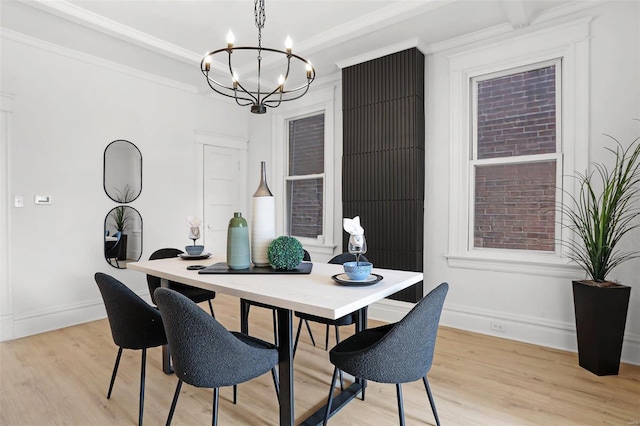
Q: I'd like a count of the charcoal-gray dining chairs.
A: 6